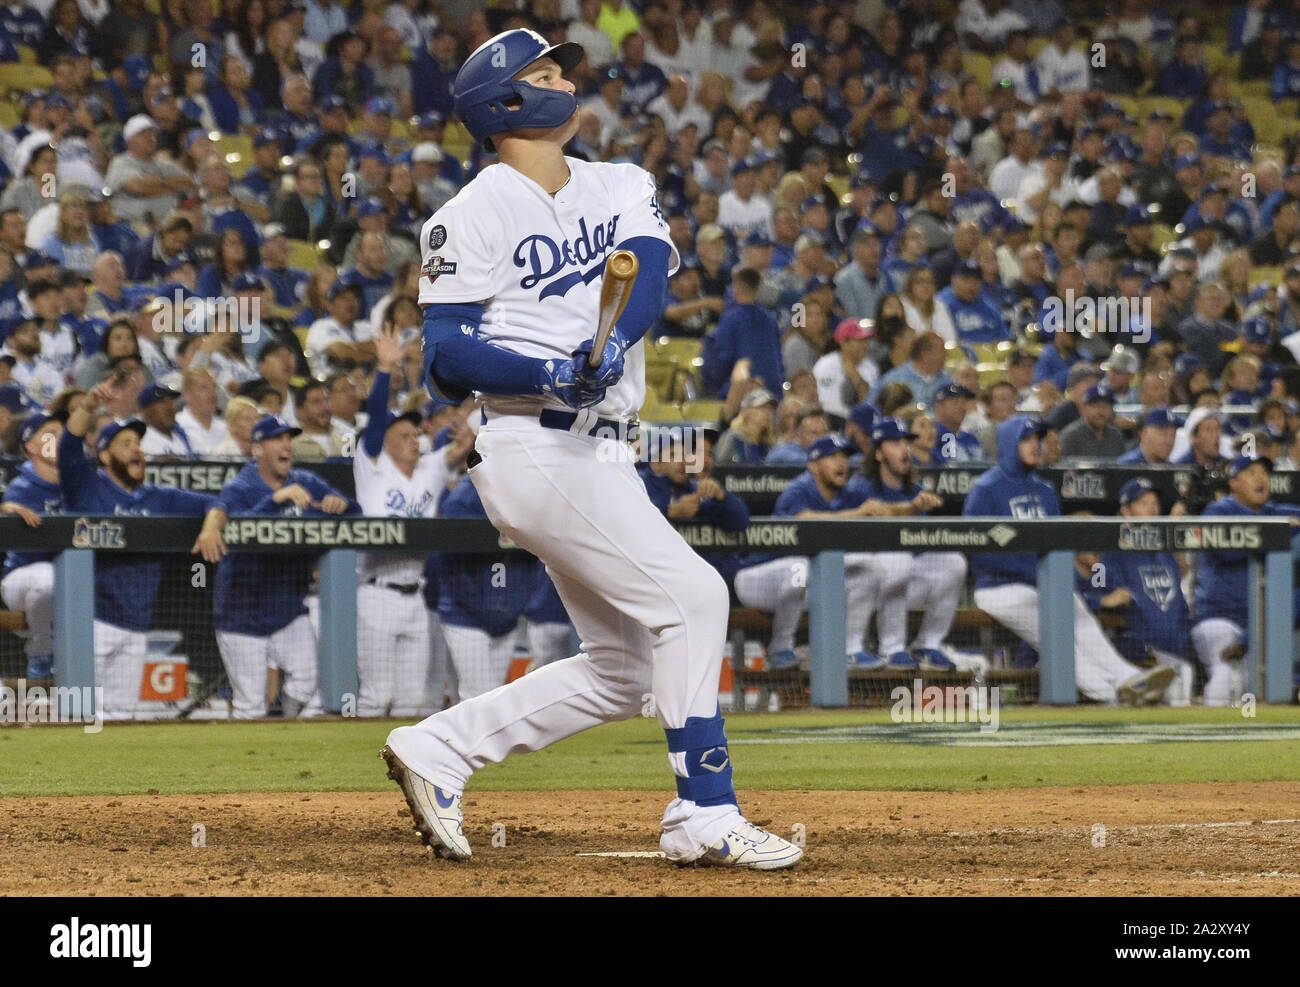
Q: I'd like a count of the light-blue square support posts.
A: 5